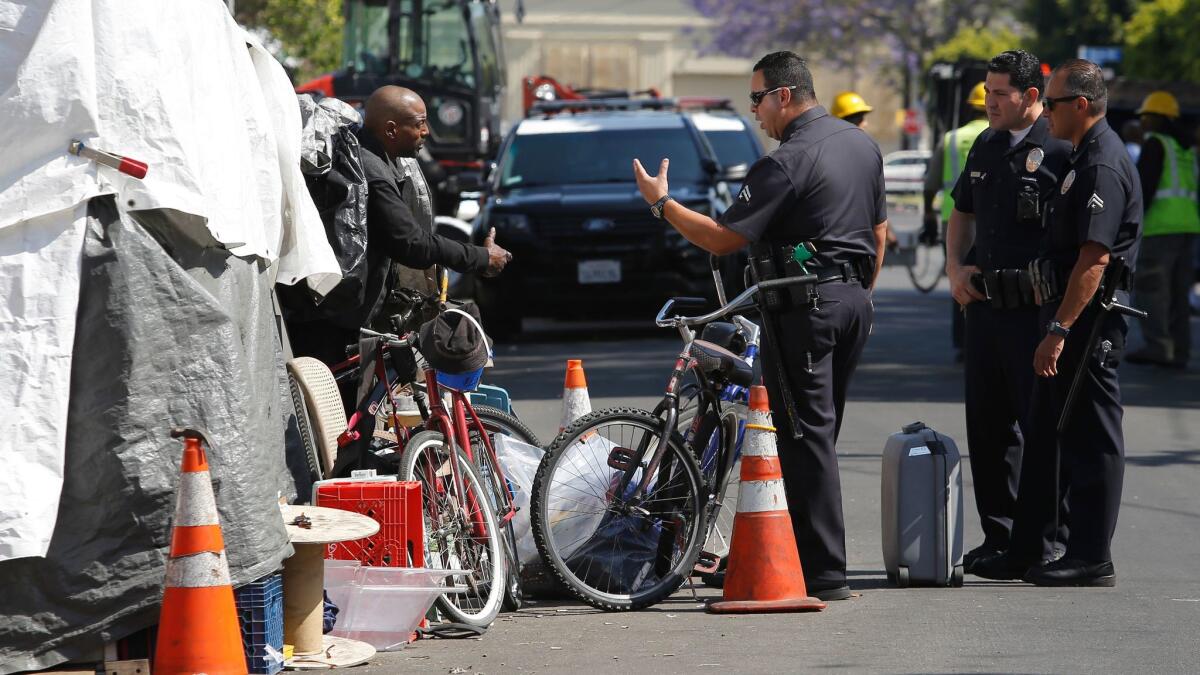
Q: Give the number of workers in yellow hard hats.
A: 3